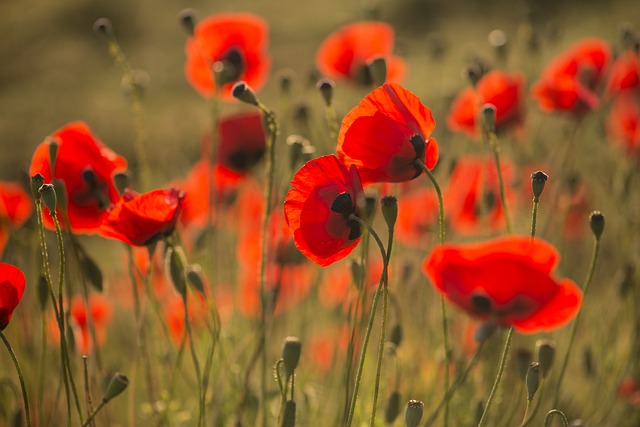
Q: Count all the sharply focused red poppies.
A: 2